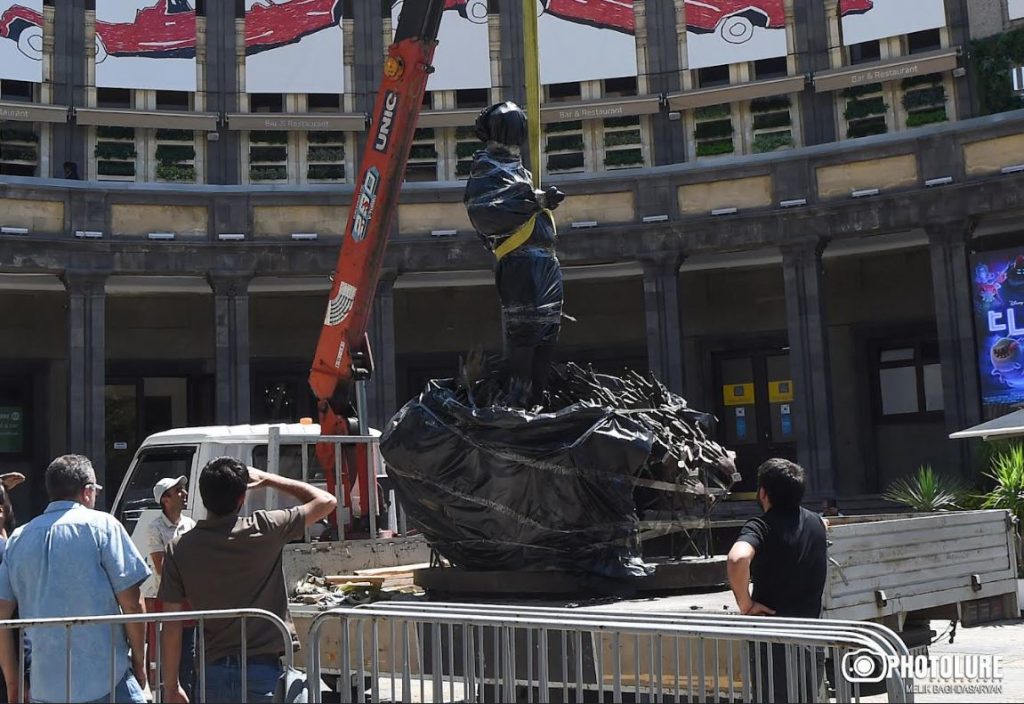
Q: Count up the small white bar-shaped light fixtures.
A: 13